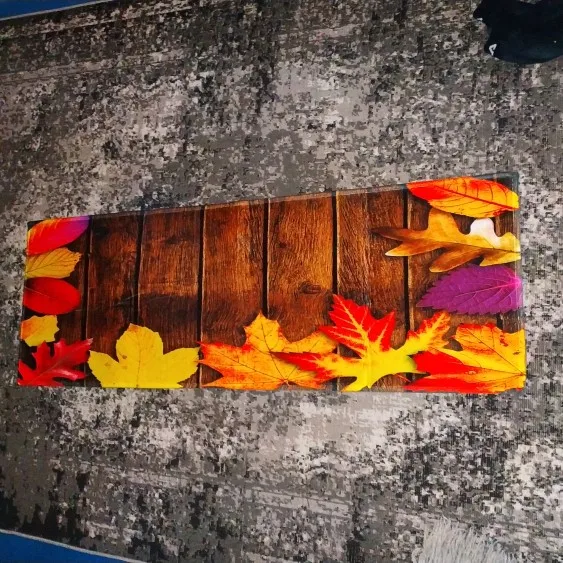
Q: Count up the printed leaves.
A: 12